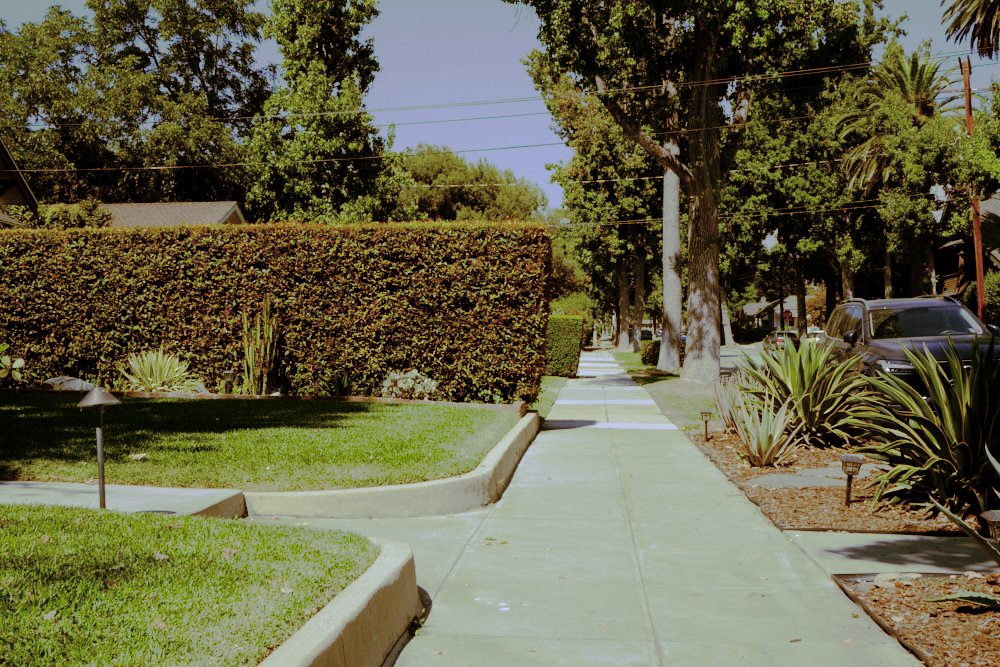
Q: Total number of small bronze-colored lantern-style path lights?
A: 3